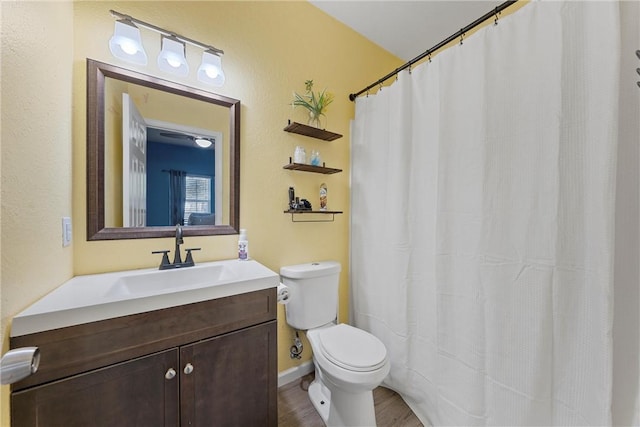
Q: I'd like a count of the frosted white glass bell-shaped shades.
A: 3